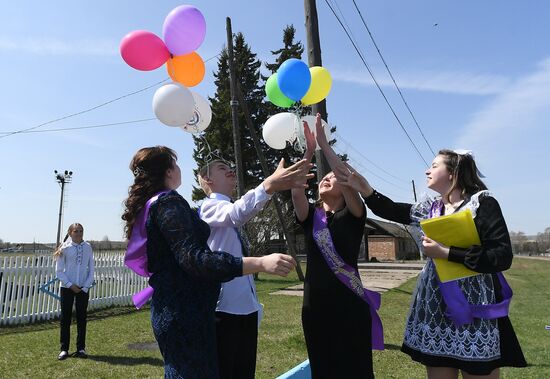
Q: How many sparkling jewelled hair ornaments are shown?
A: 1